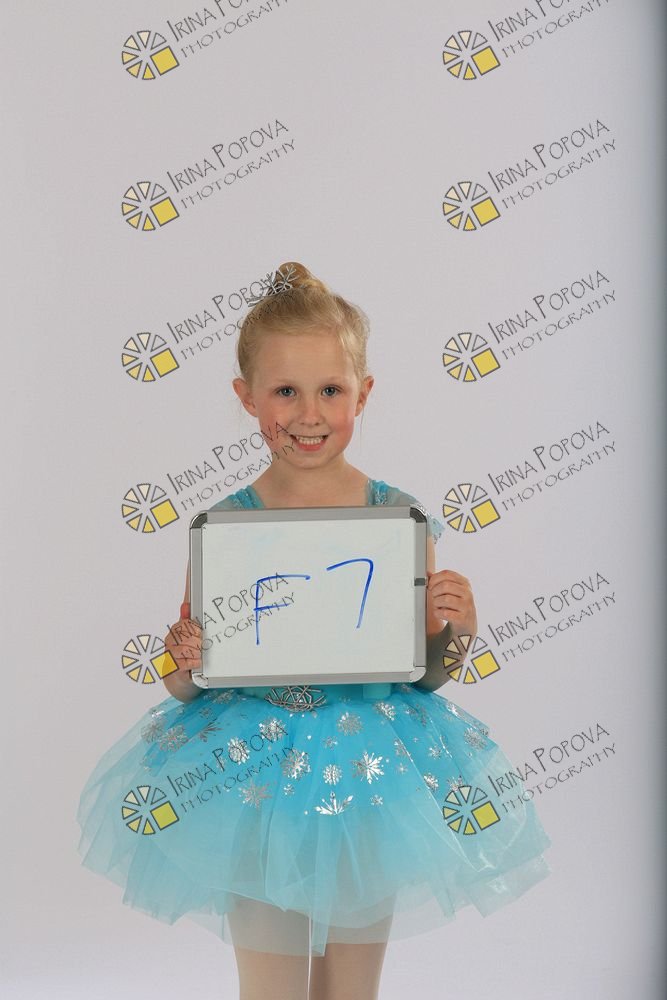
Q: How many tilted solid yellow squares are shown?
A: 12